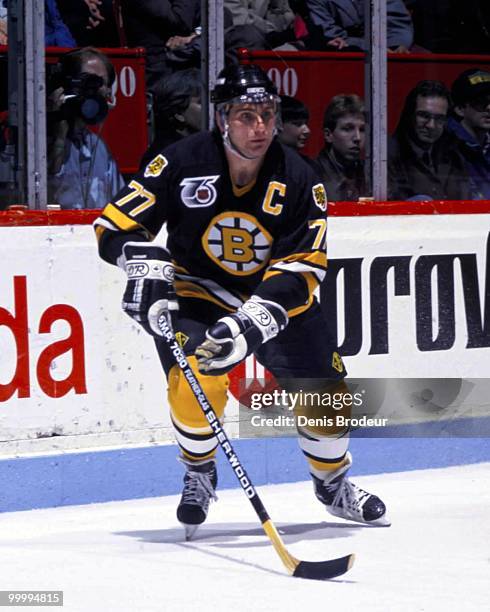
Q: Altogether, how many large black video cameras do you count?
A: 1